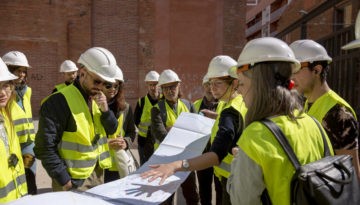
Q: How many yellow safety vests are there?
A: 11